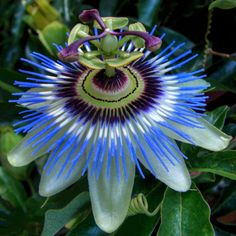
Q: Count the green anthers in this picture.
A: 5